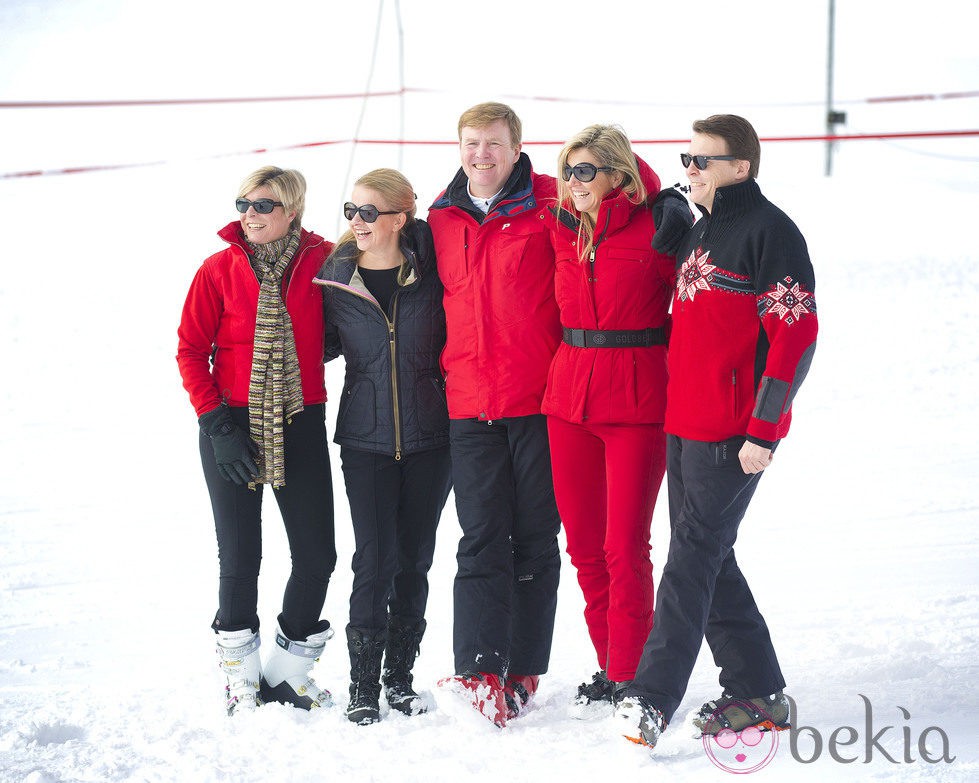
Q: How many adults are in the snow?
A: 5